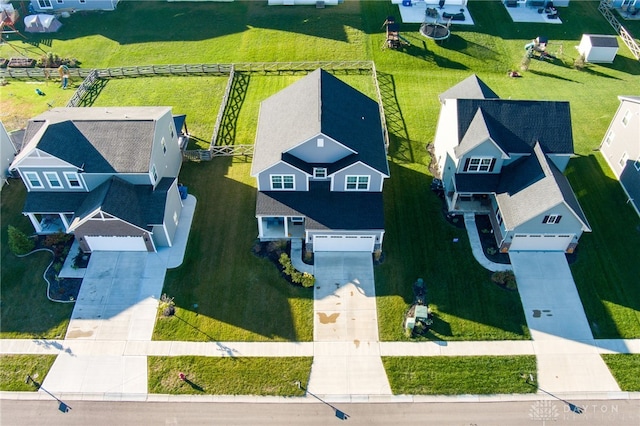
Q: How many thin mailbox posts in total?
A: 3